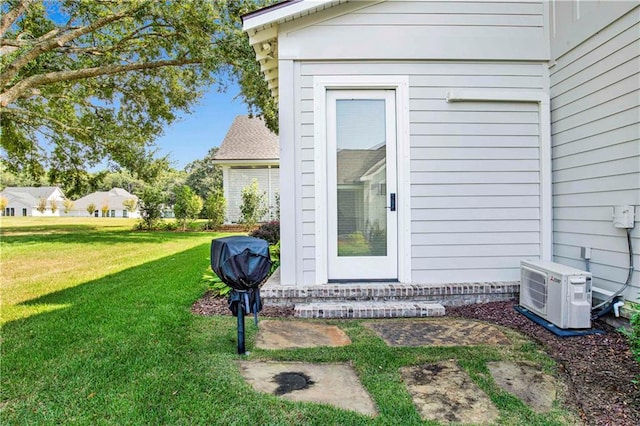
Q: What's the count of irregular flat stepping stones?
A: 5